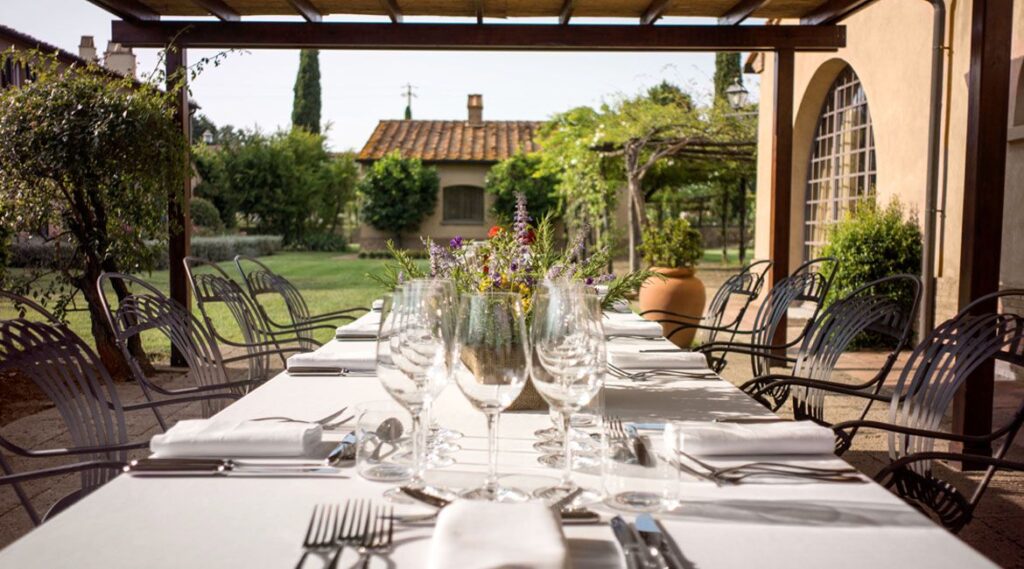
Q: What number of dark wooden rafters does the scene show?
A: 9